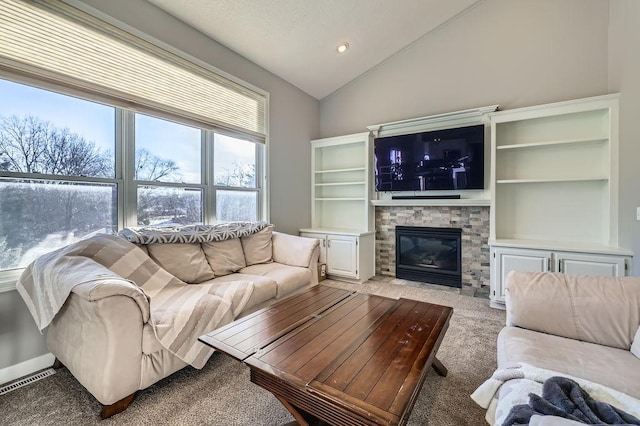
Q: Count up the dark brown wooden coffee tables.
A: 1